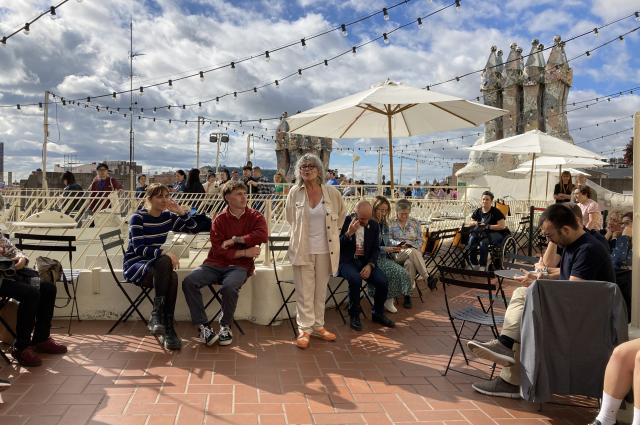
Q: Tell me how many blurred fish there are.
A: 0